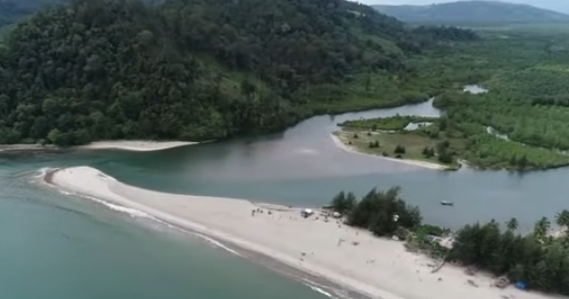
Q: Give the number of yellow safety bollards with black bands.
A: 0